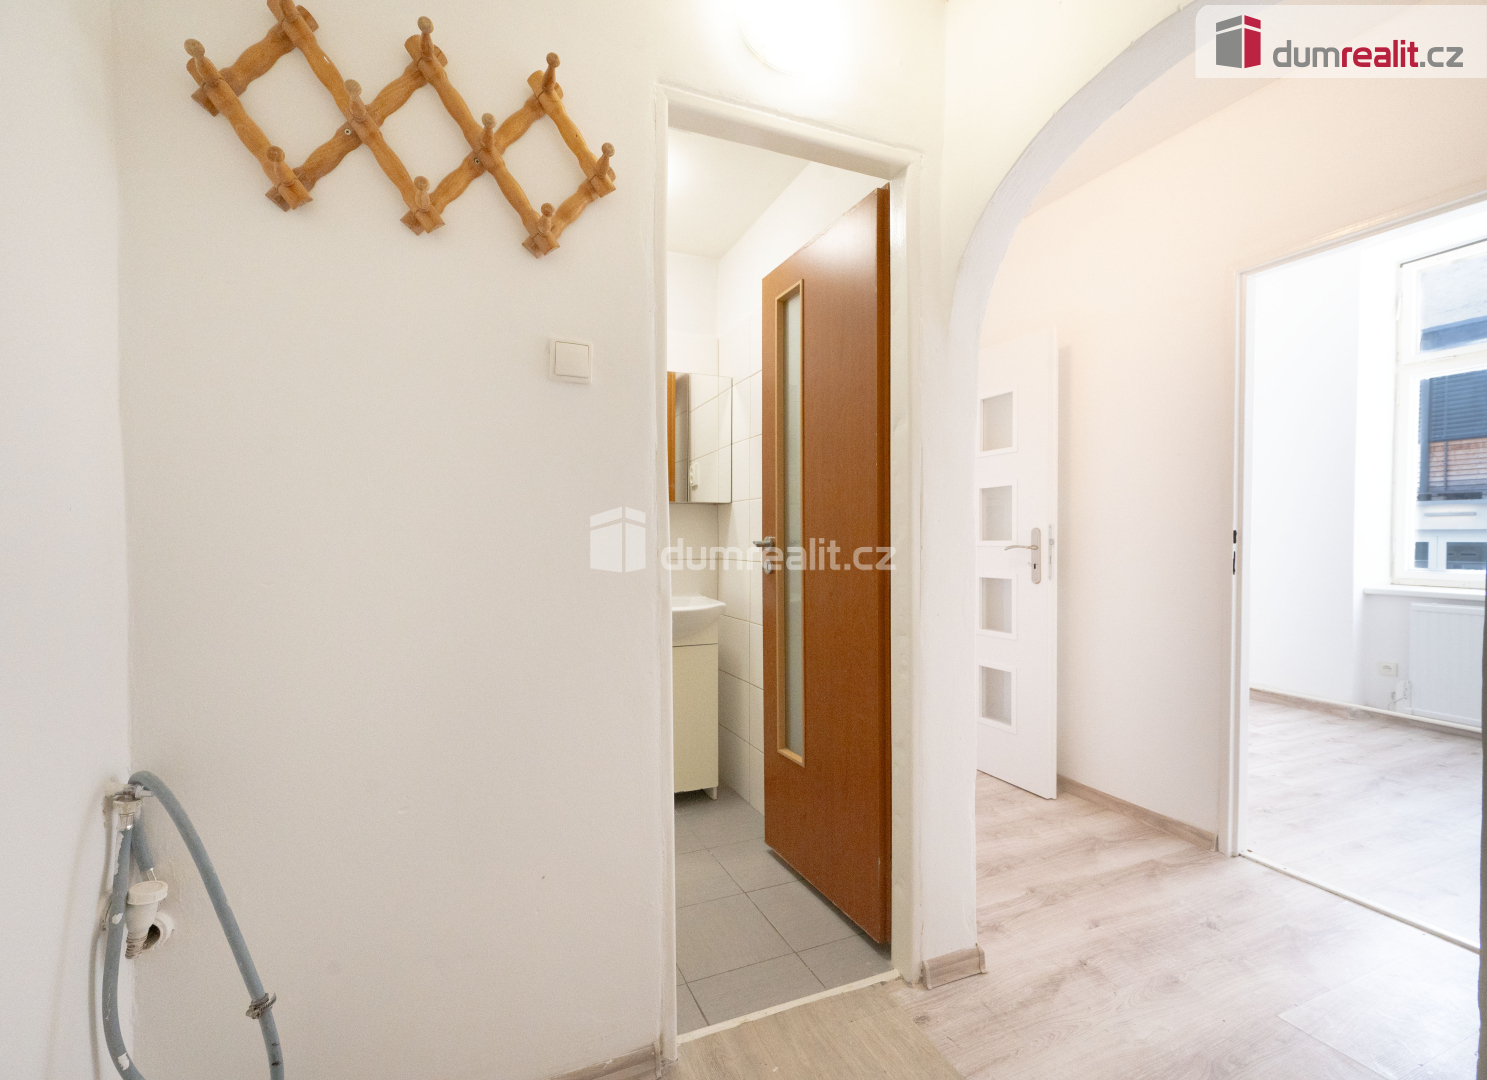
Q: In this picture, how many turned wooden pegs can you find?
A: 10